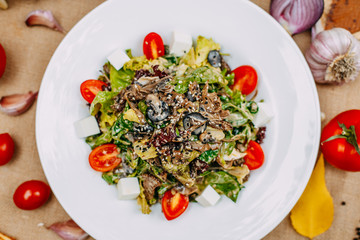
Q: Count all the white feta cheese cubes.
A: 6